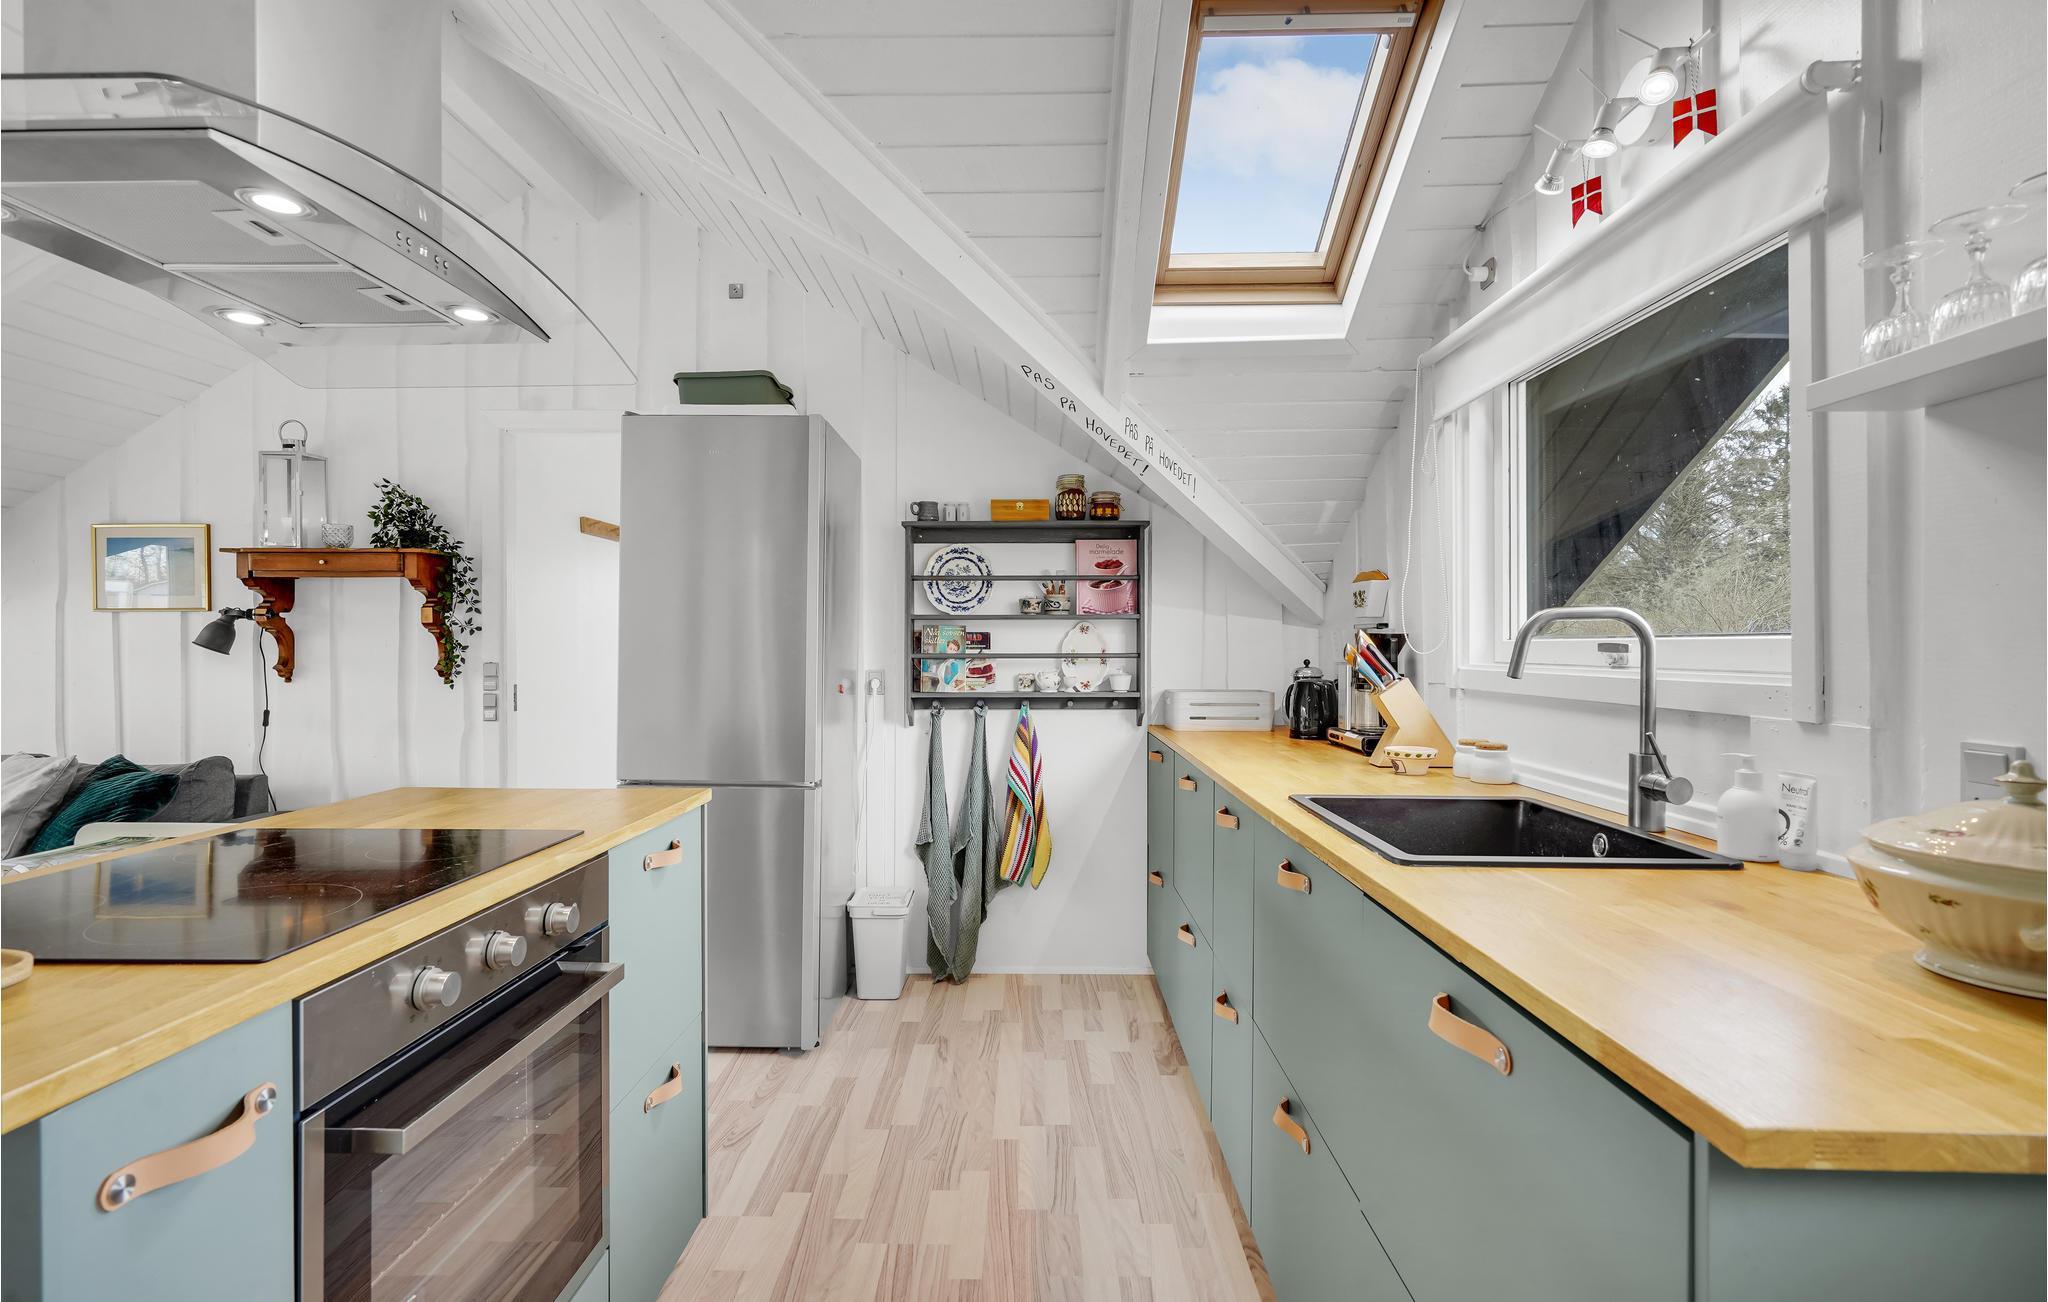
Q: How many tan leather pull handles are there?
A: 12